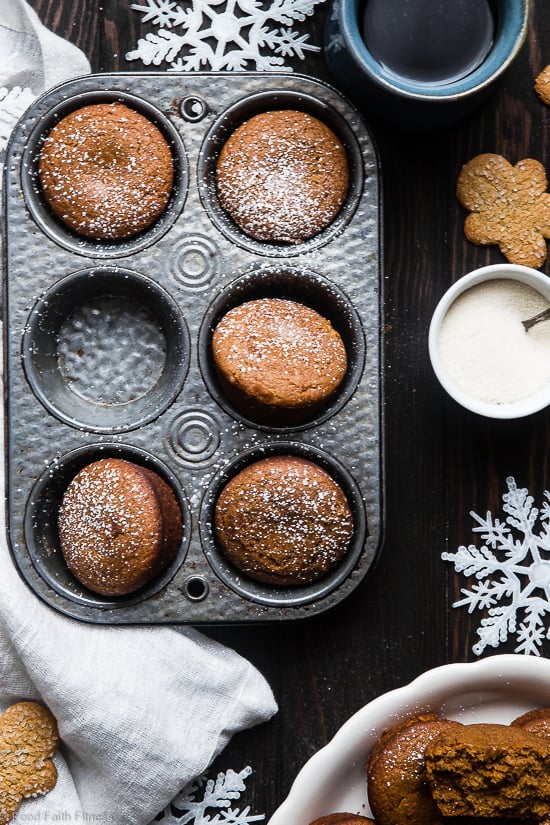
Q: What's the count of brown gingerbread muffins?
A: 9